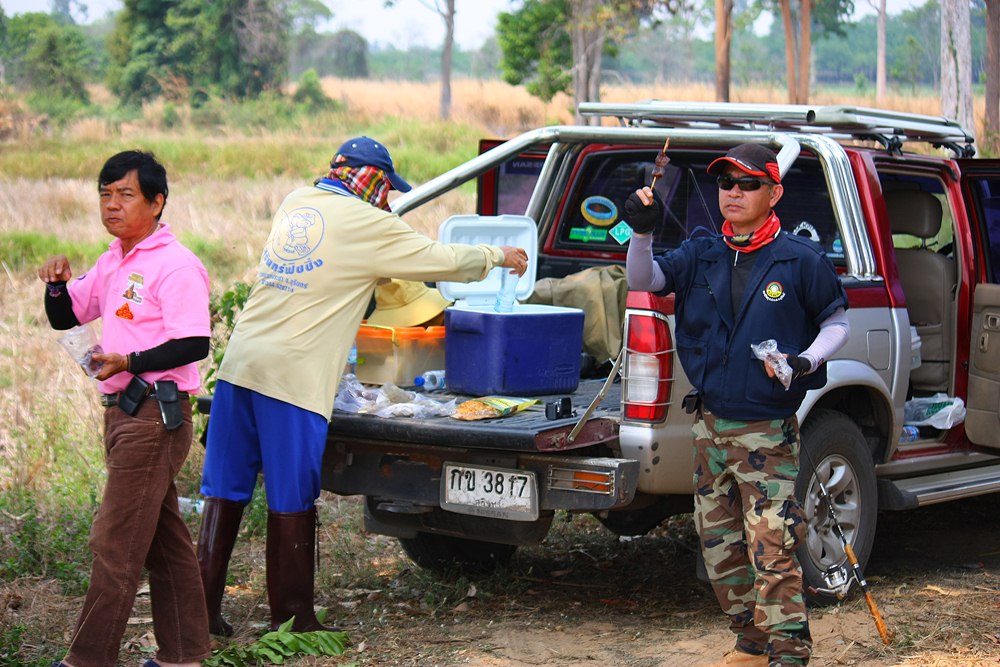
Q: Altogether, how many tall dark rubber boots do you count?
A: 2